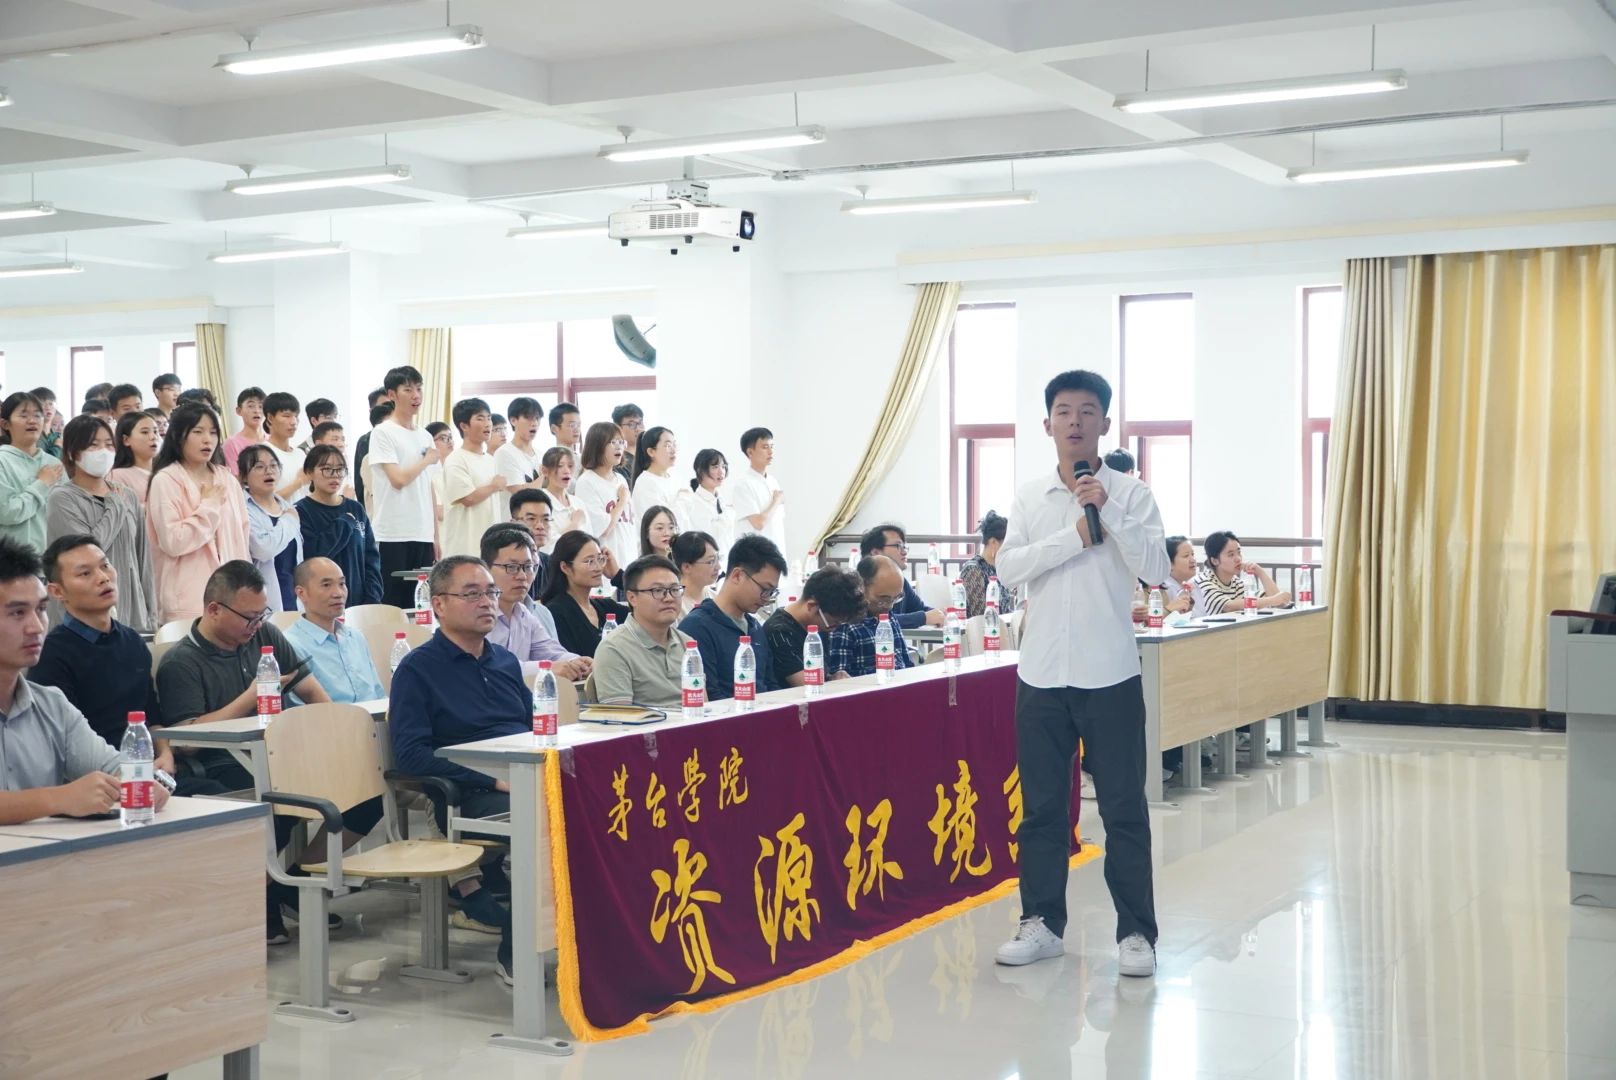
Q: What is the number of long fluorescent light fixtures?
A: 11